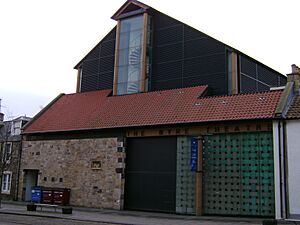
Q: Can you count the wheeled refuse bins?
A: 3